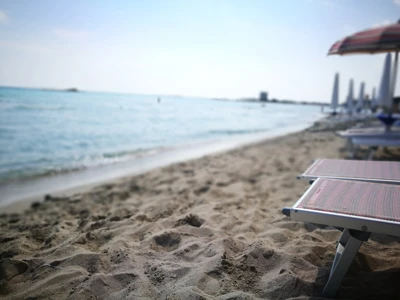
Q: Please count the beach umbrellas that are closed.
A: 5